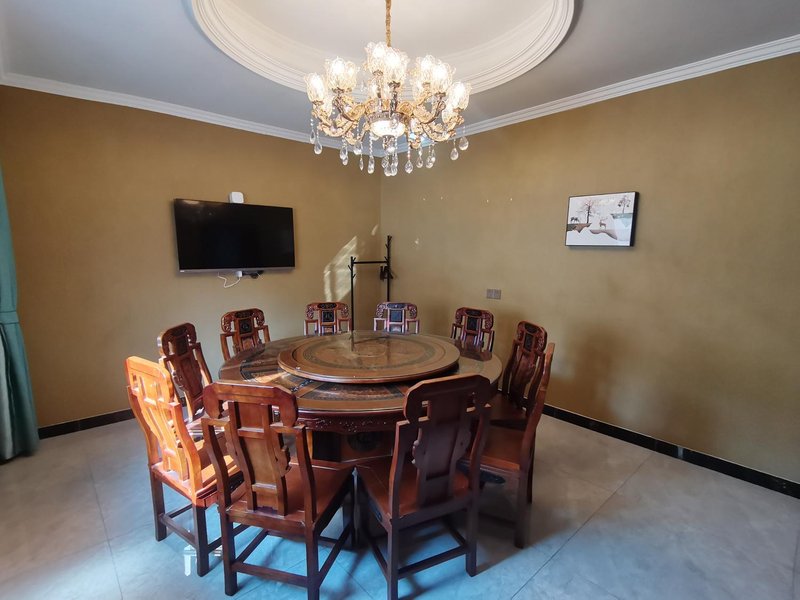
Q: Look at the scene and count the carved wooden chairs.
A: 10